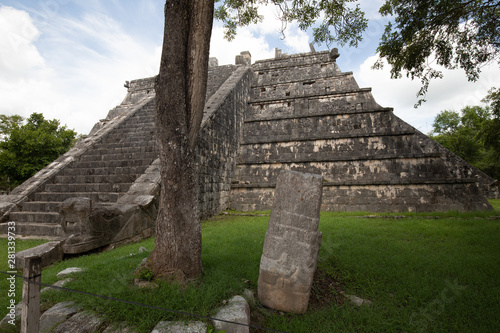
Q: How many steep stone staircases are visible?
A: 1